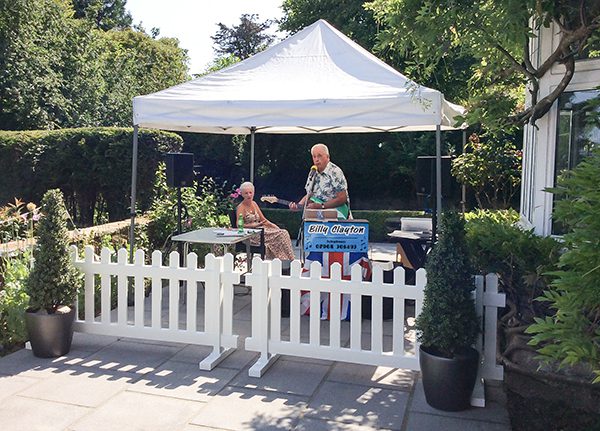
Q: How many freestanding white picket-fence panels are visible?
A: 2